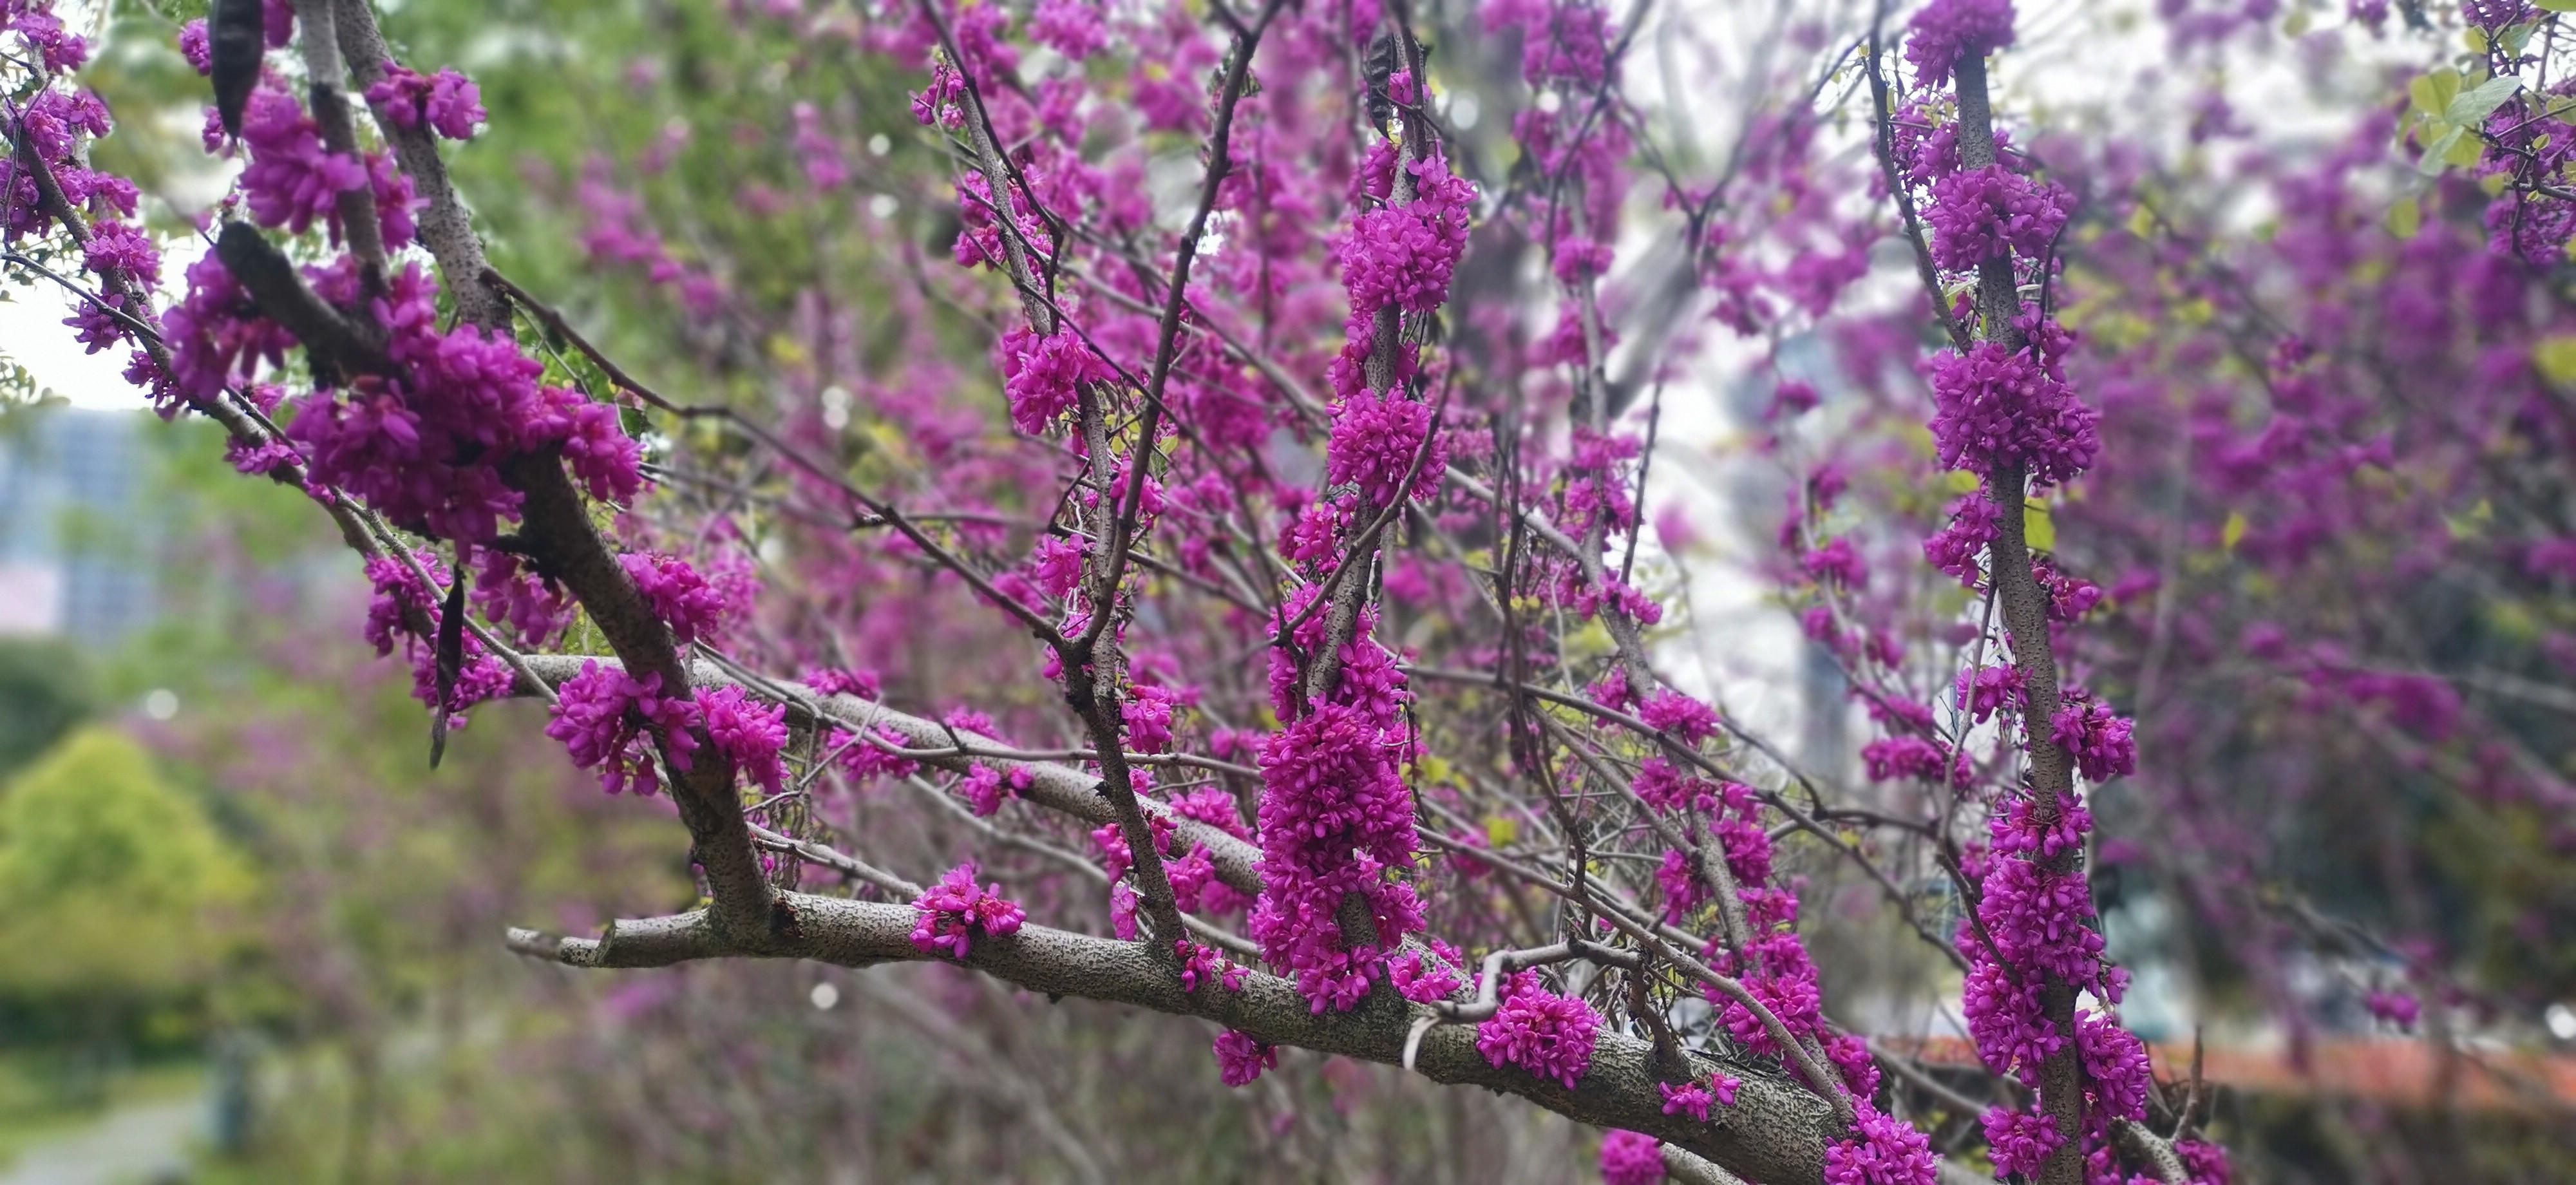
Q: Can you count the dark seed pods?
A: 3